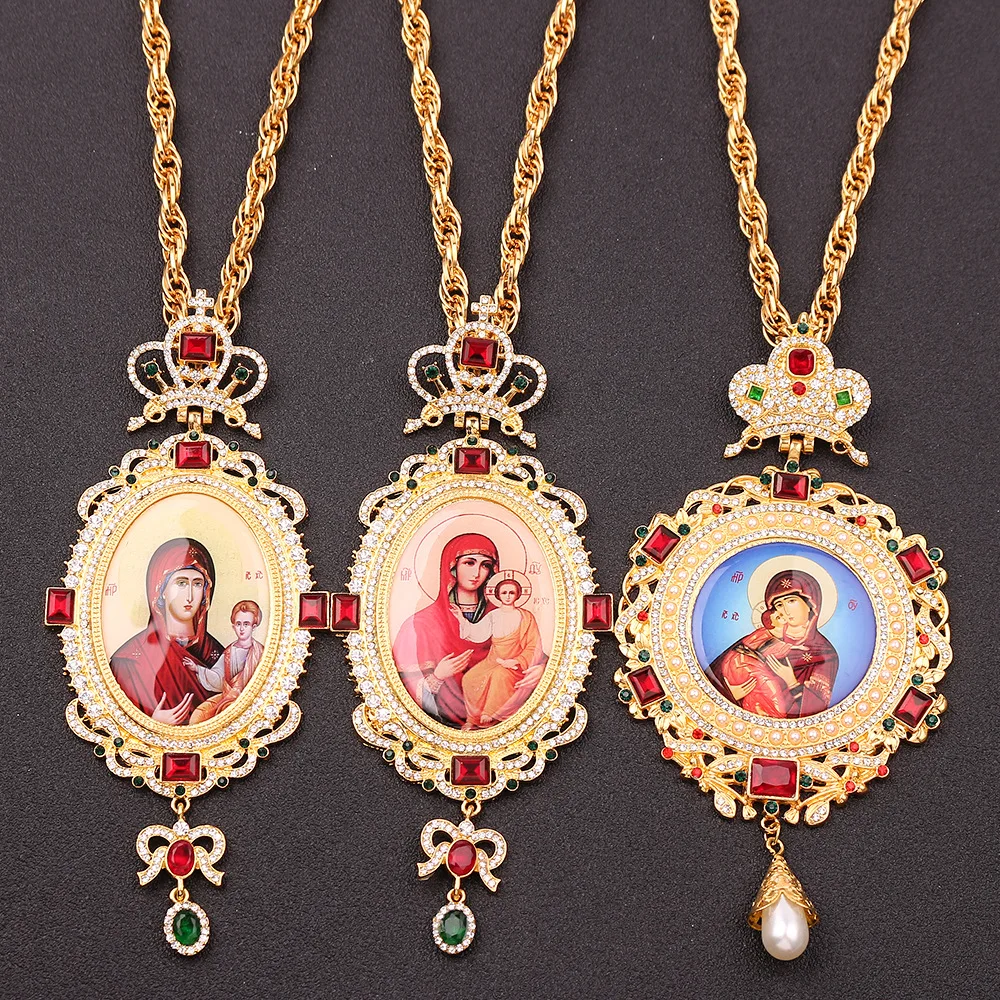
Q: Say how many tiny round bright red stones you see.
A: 11